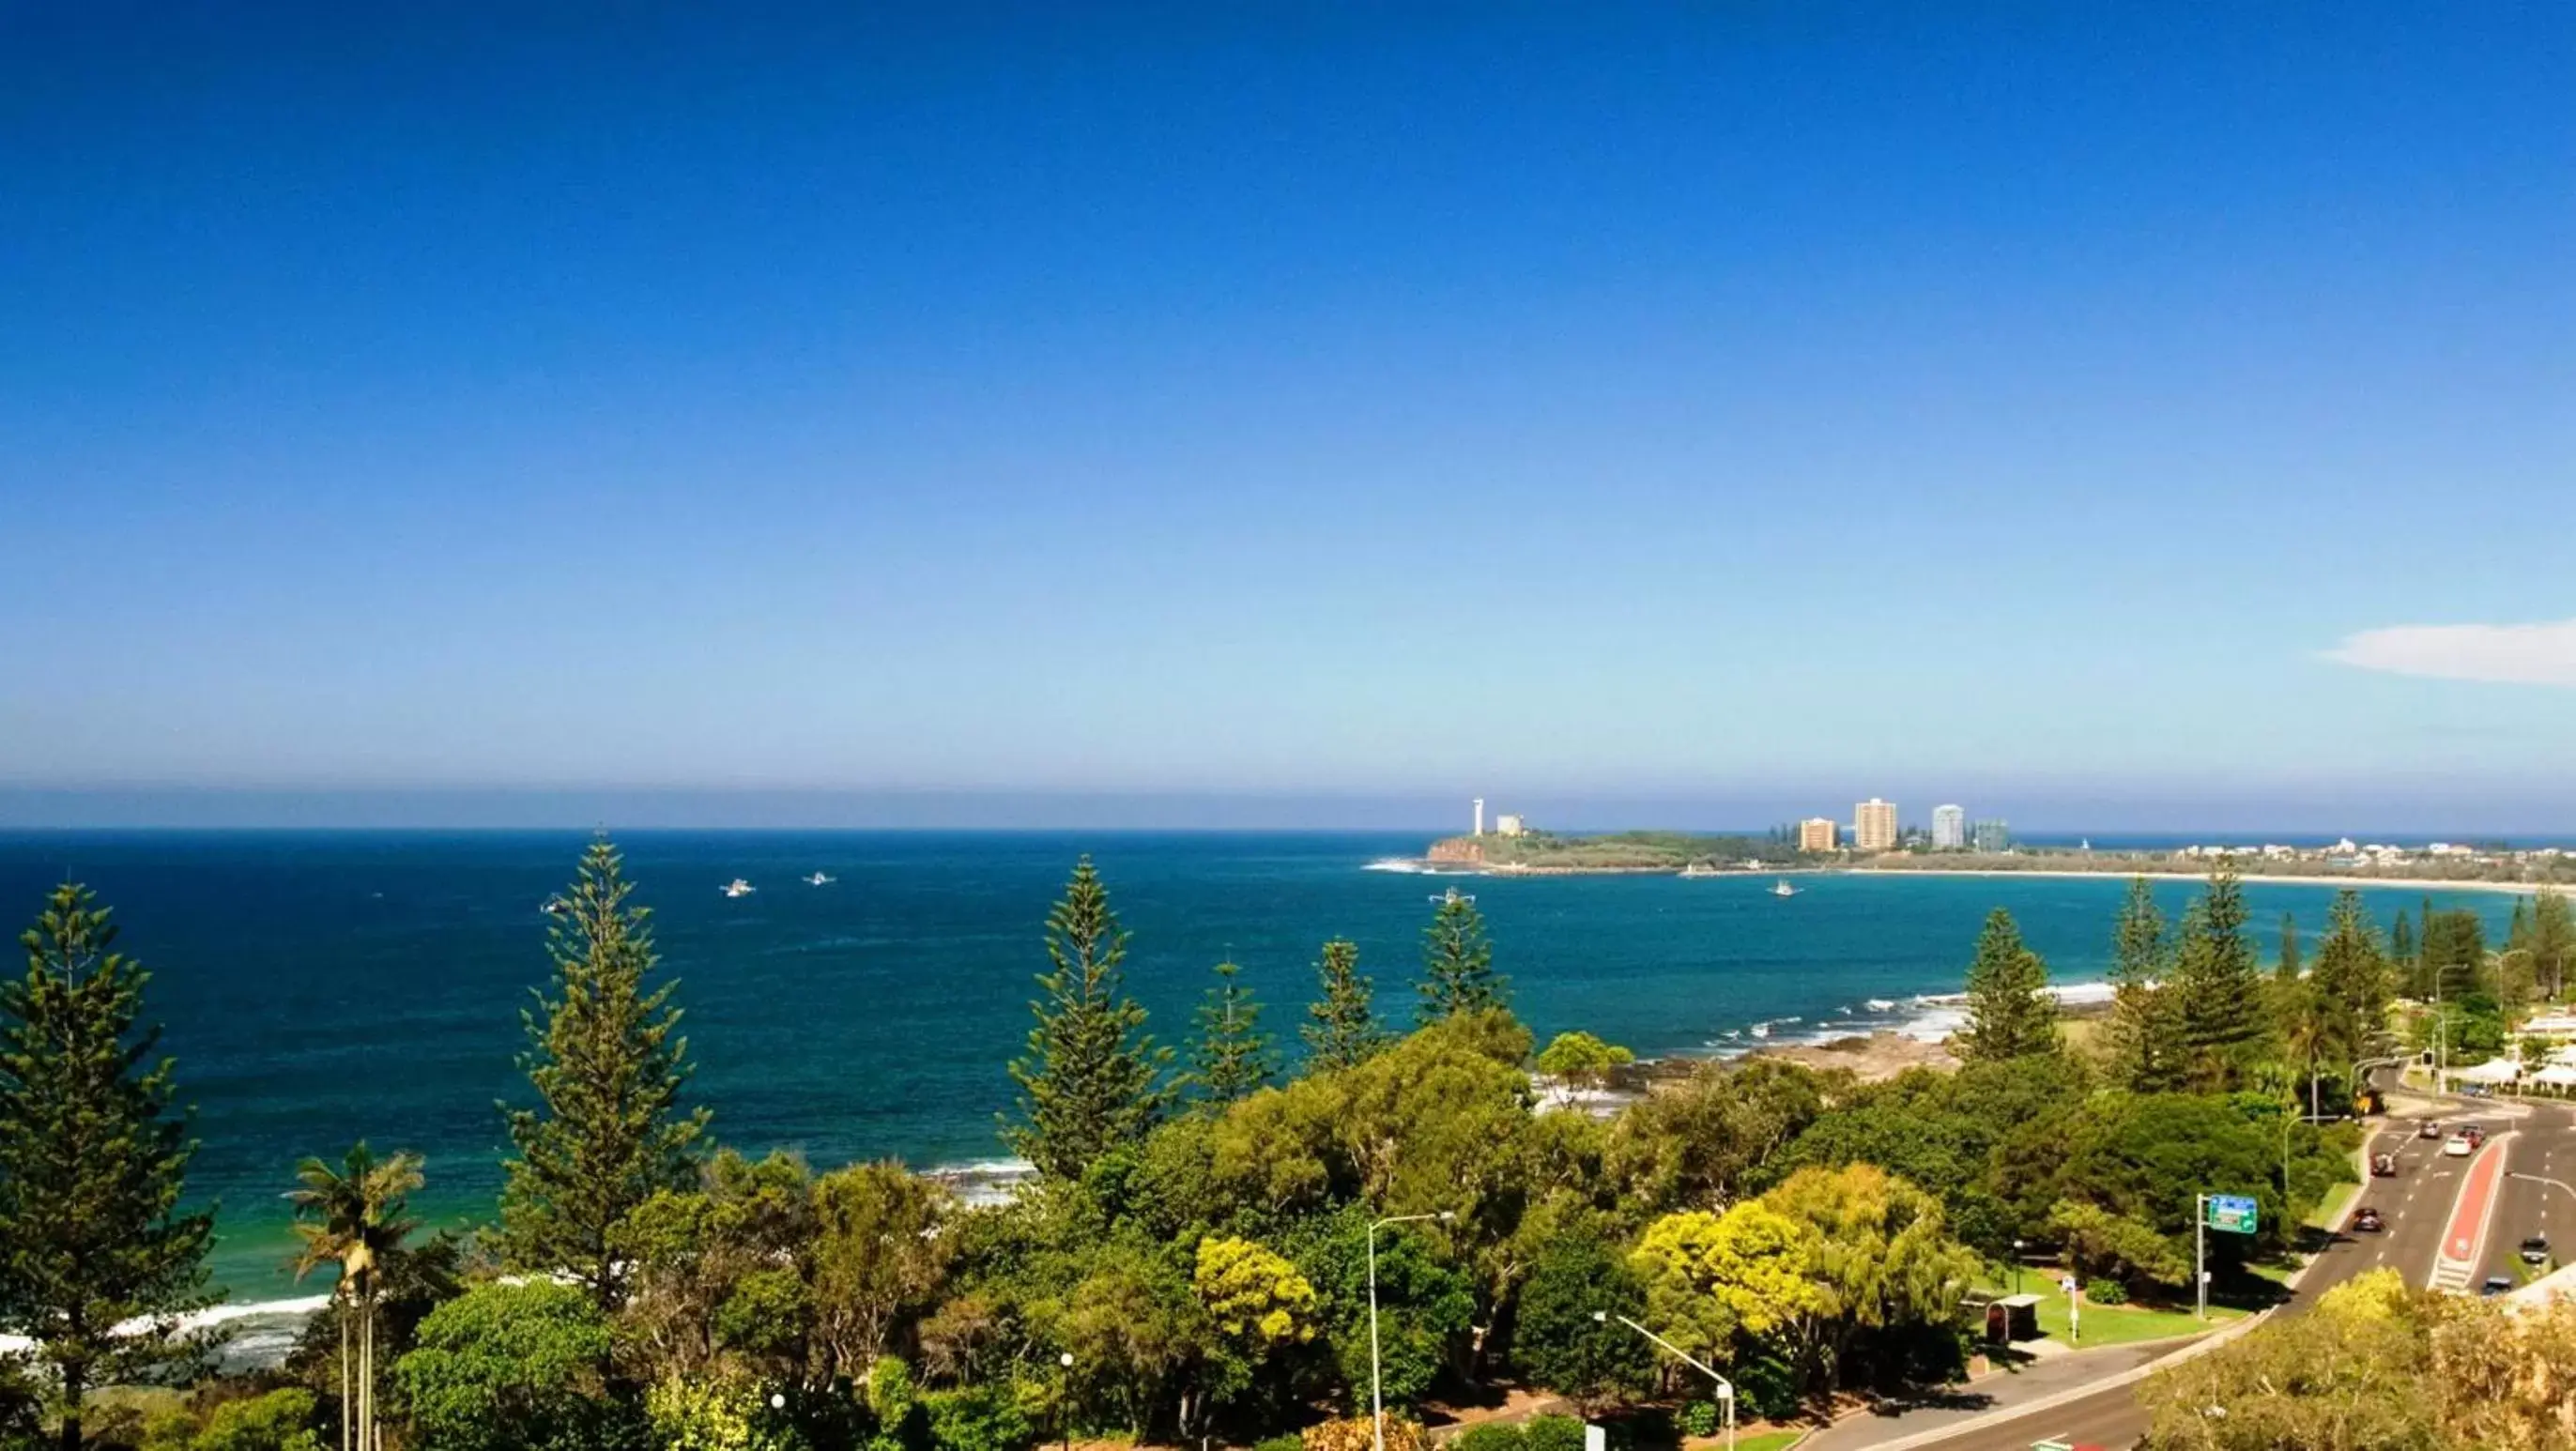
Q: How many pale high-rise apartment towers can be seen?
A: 4